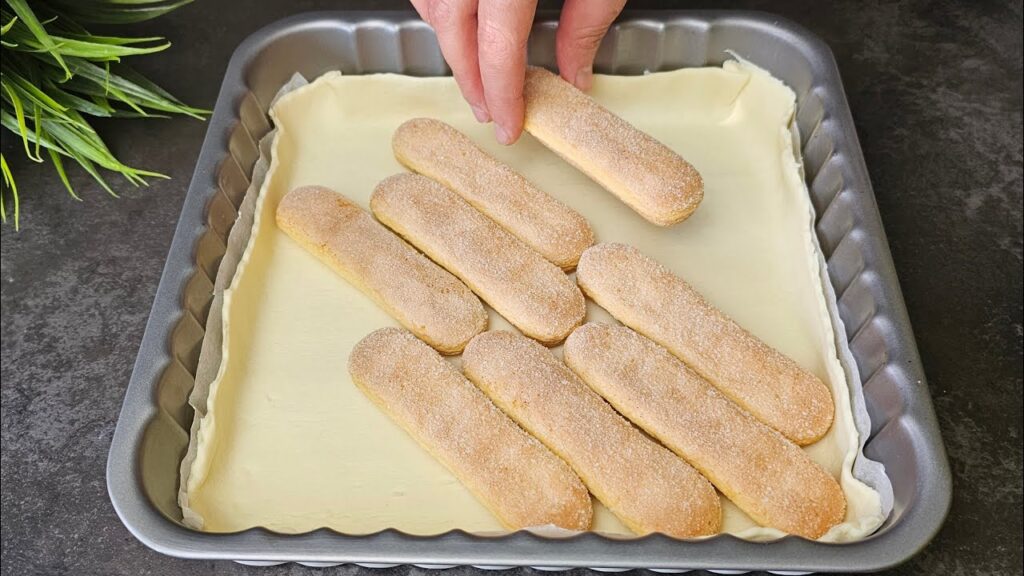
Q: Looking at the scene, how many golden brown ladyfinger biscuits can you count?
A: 8